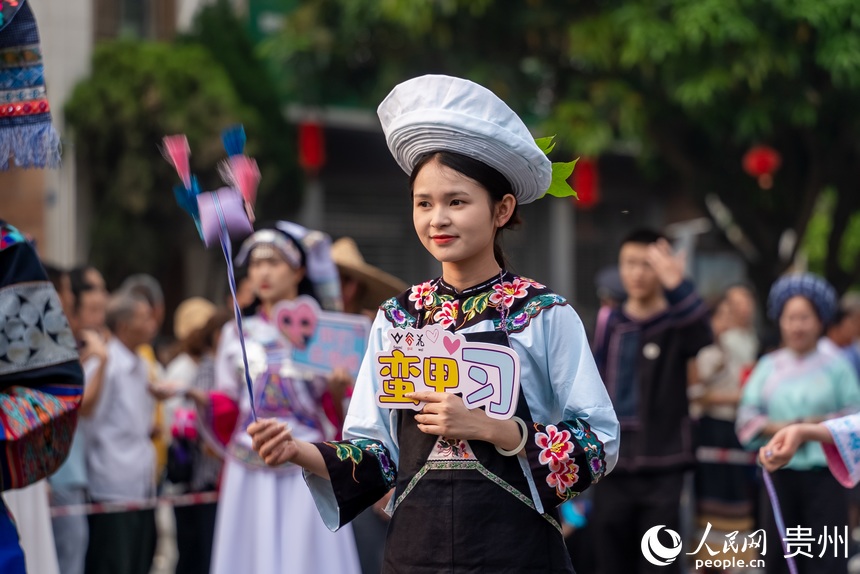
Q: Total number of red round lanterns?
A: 1